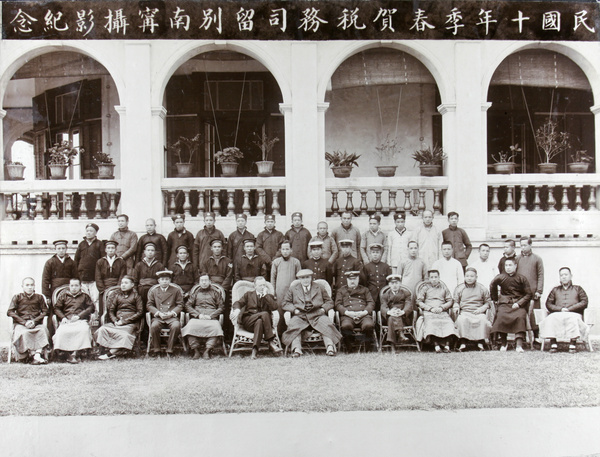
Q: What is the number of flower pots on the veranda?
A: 12